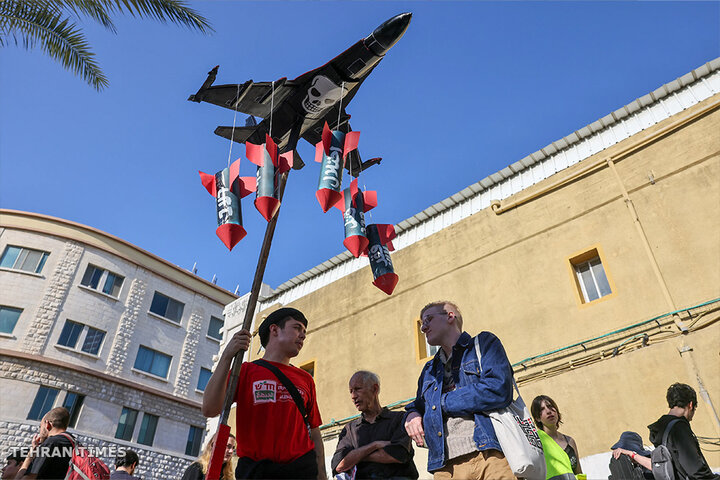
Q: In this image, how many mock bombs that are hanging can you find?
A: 5